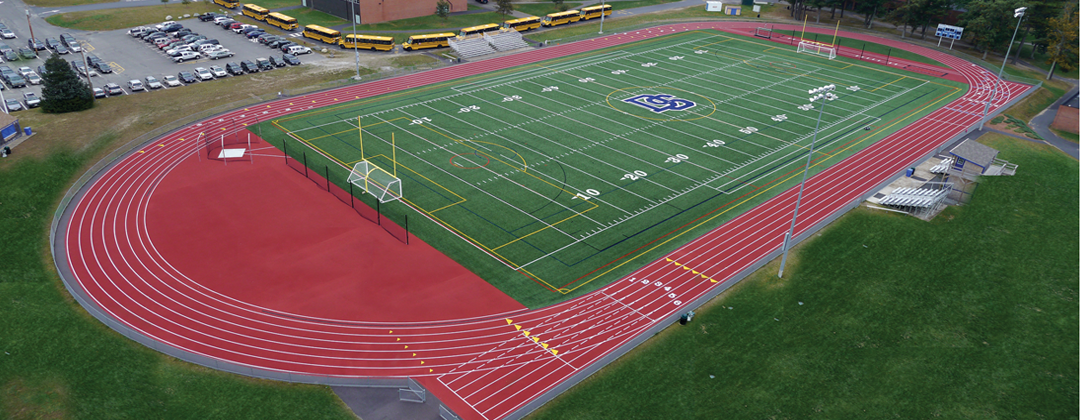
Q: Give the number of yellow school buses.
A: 10